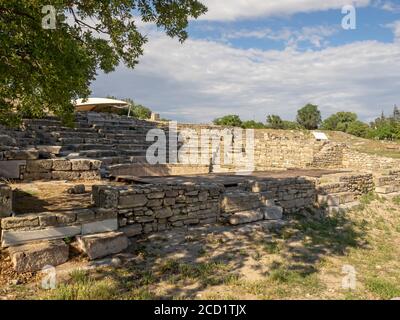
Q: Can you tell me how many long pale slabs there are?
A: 2